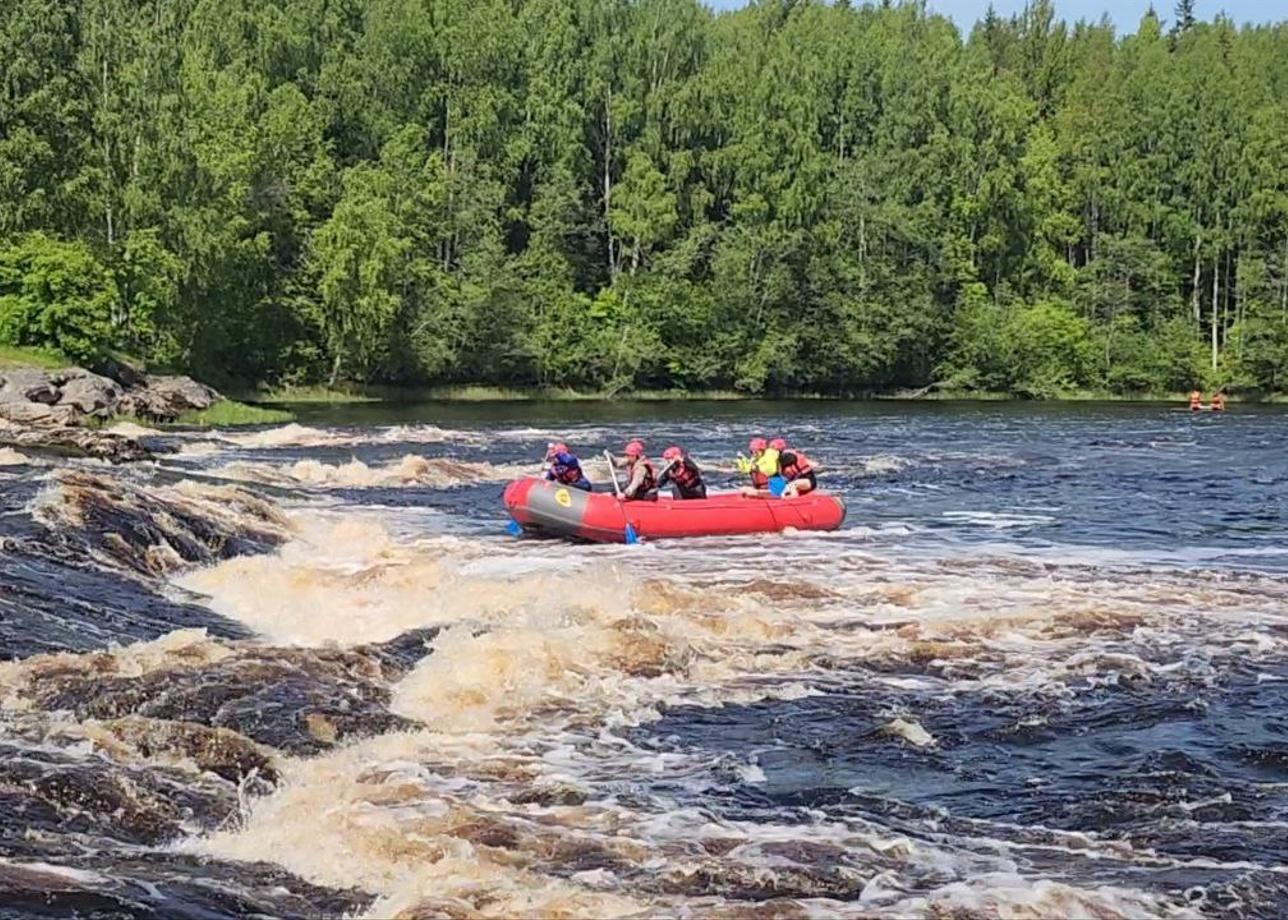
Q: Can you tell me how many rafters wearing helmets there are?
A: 5